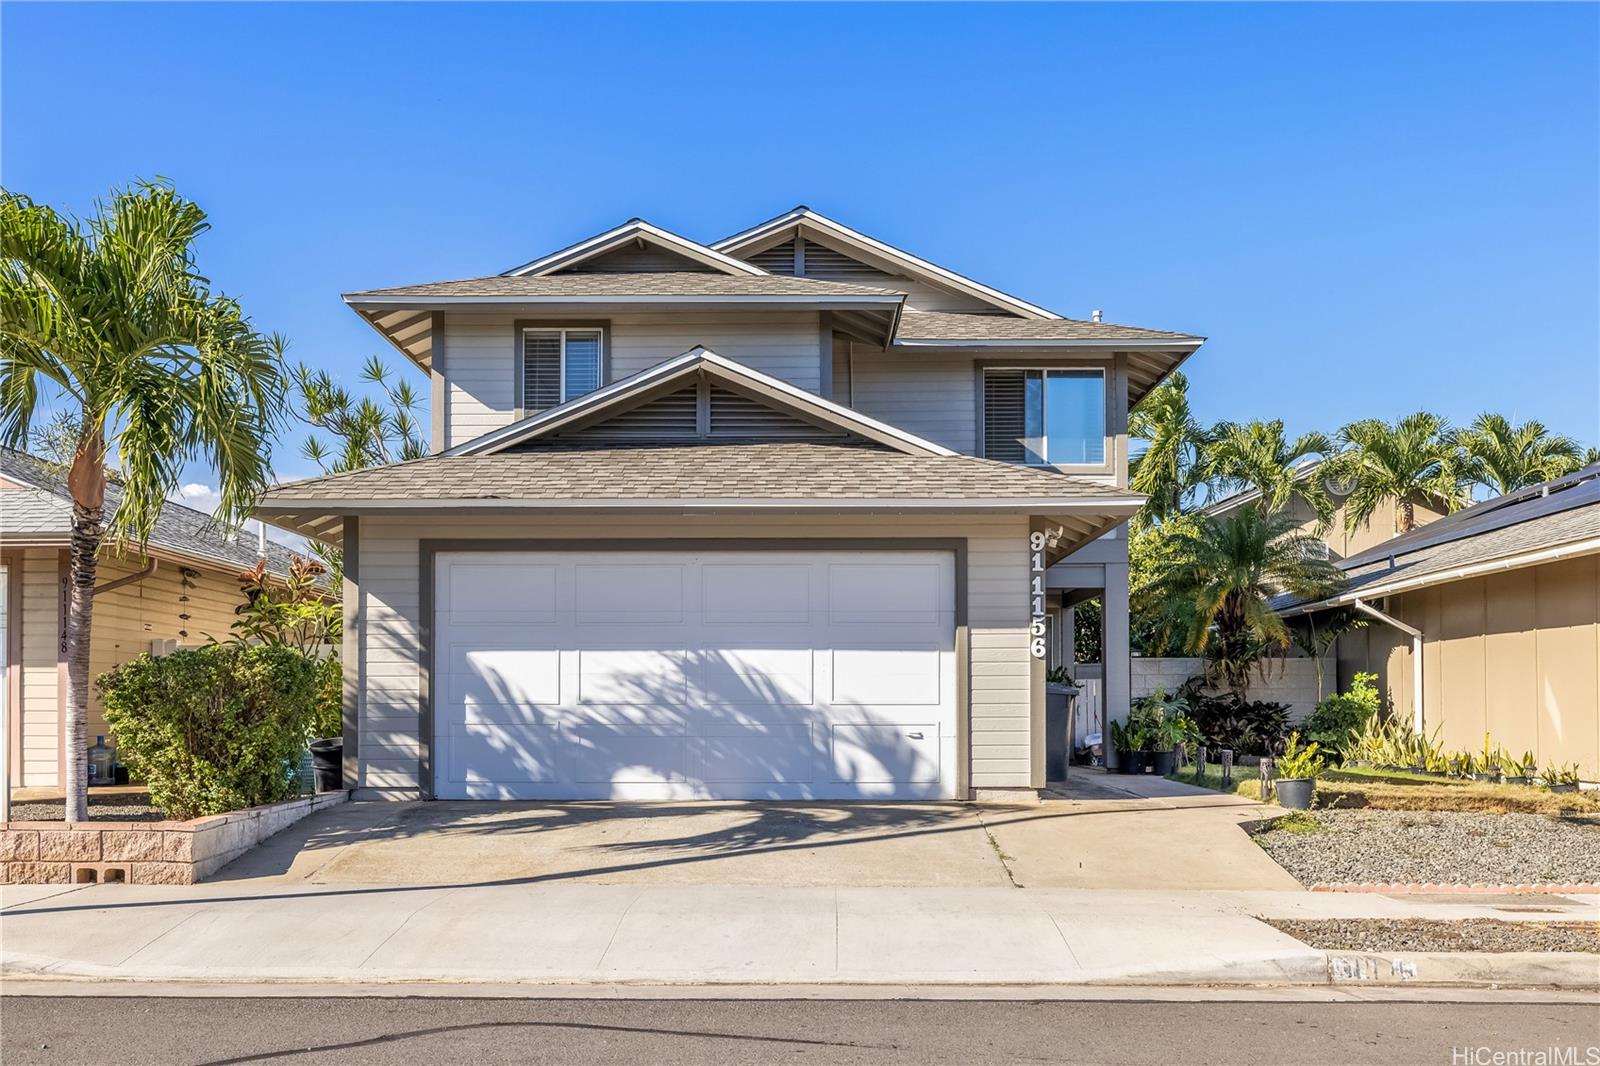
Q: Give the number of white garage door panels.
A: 12